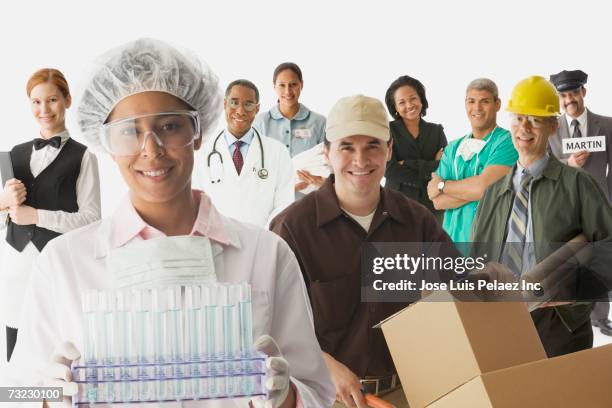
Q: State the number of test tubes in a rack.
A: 10